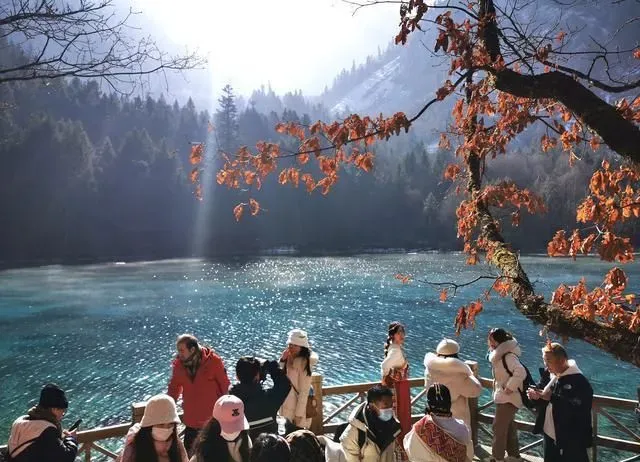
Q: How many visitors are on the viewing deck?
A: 14